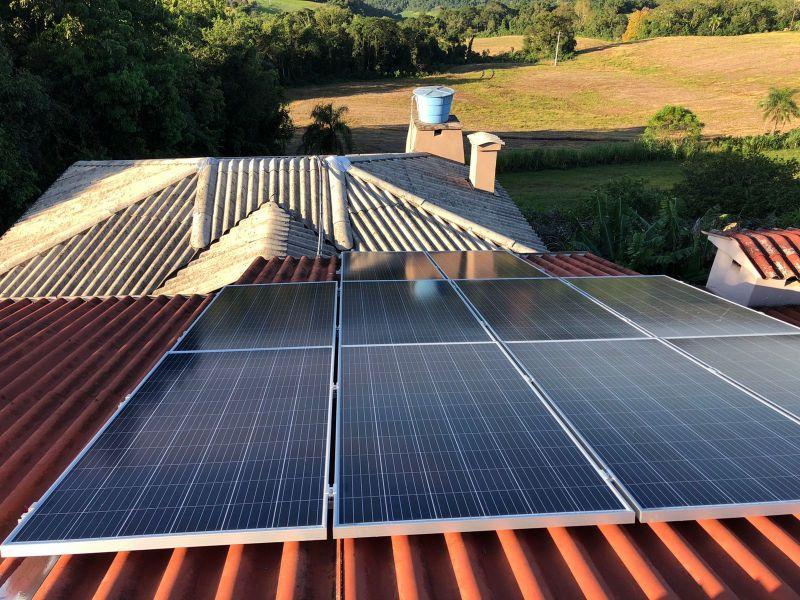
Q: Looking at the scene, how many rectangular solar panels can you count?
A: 10